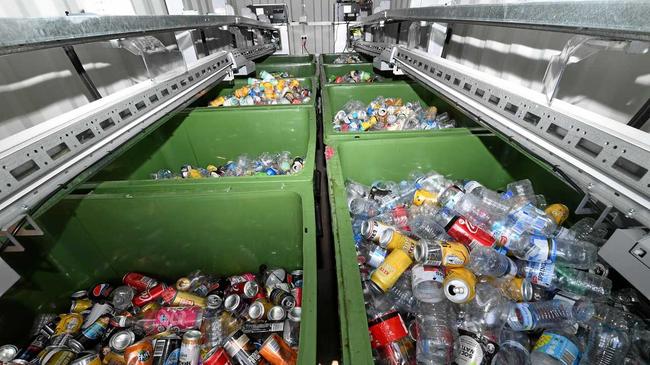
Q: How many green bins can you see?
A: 9